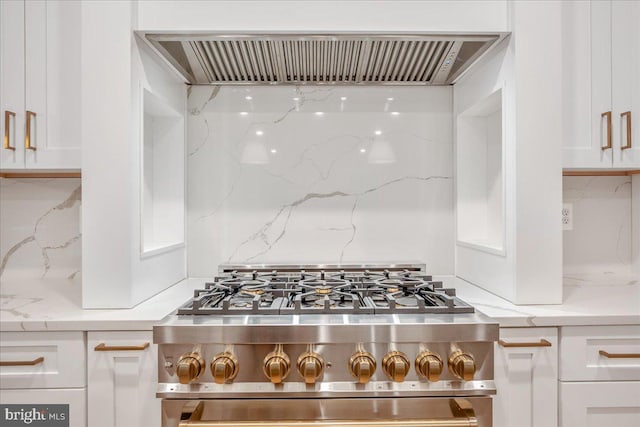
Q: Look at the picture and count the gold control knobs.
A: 8